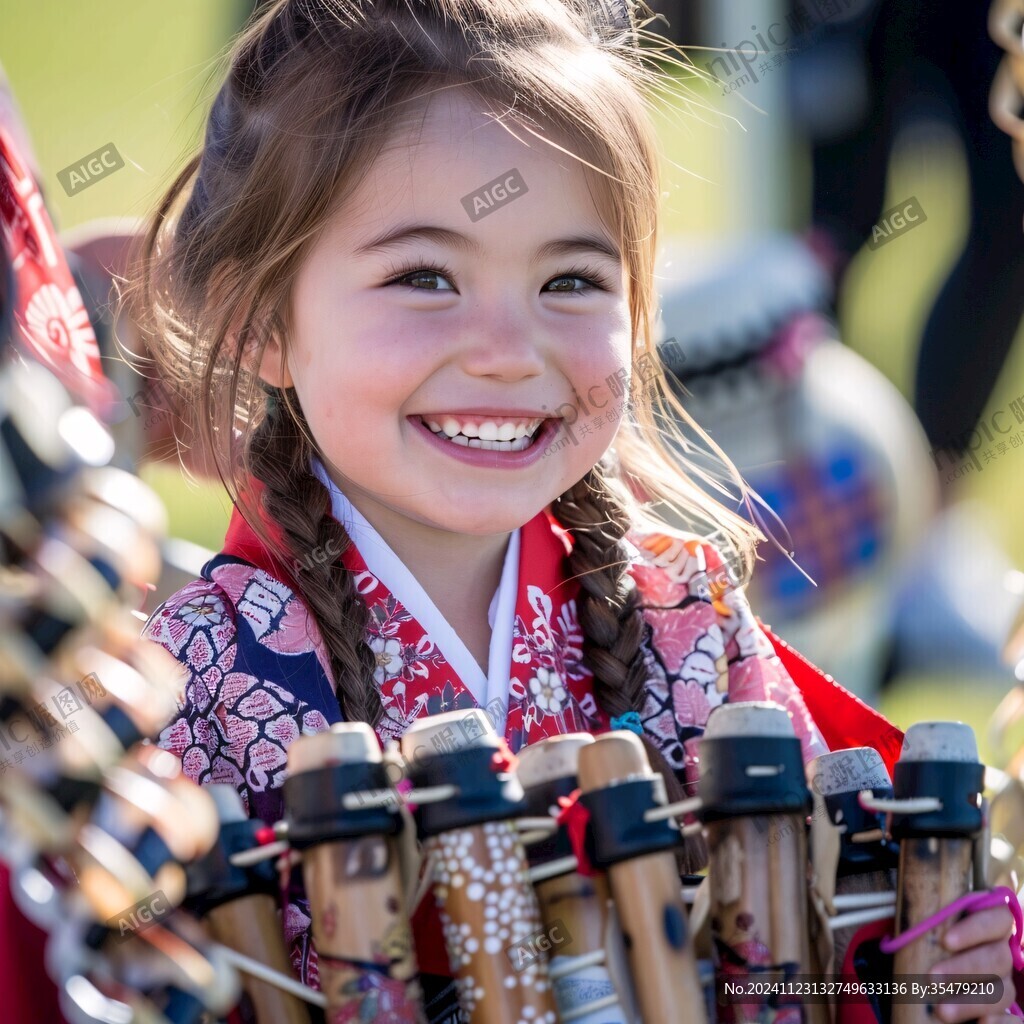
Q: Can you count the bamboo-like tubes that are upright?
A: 8